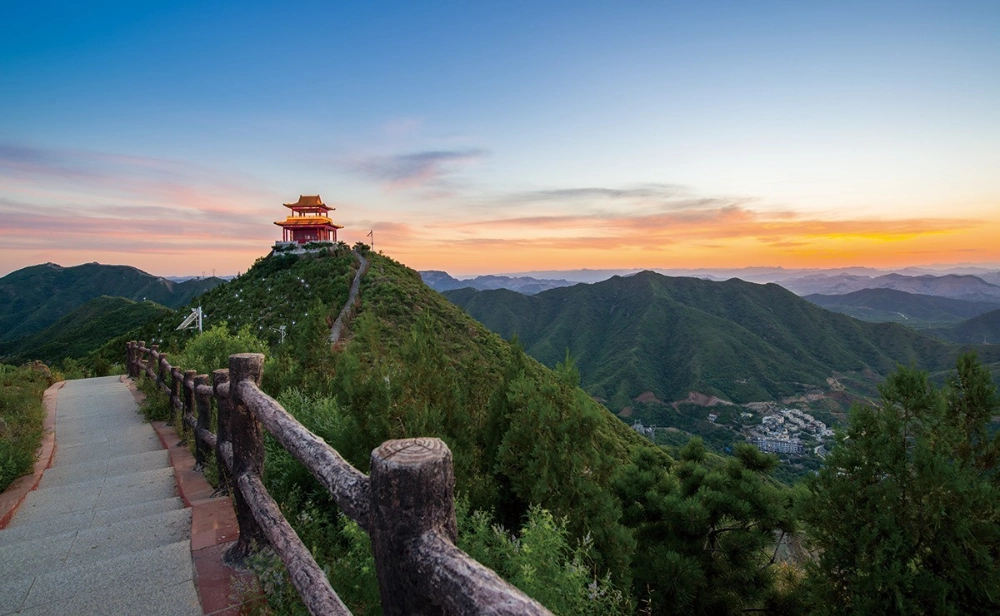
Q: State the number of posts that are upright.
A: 11